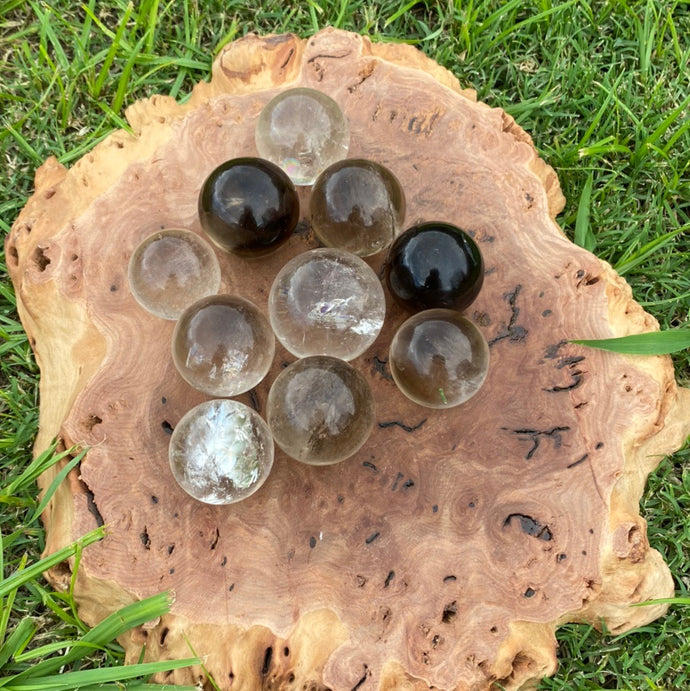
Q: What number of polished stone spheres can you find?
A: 10